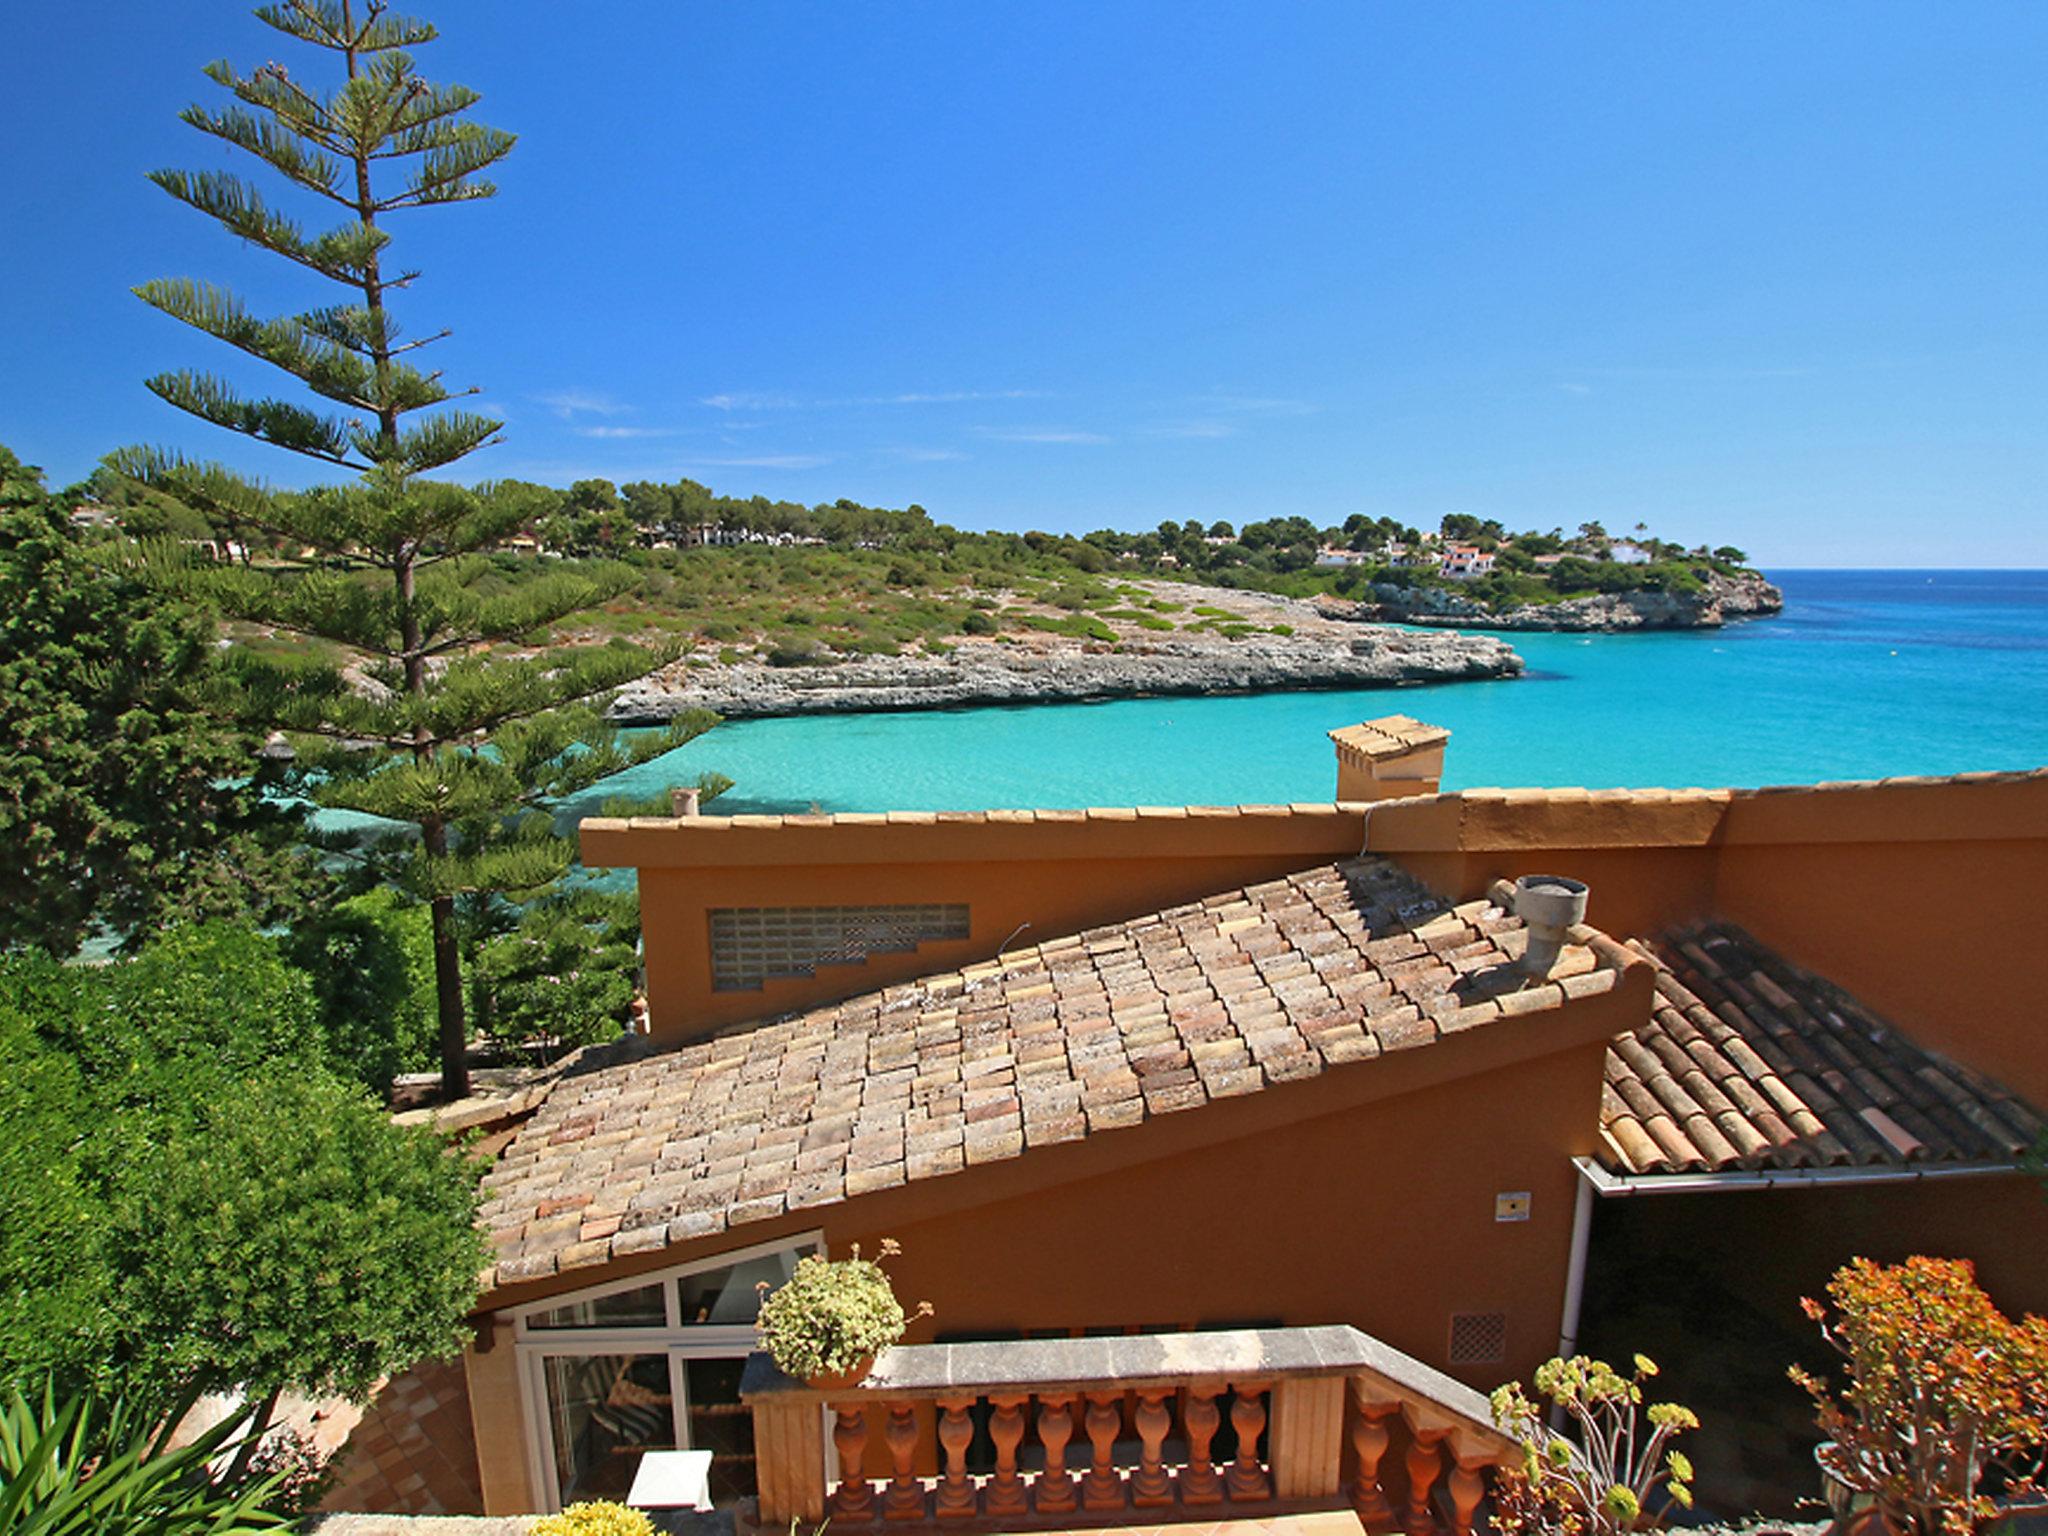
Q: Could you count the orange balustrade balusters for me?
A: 12